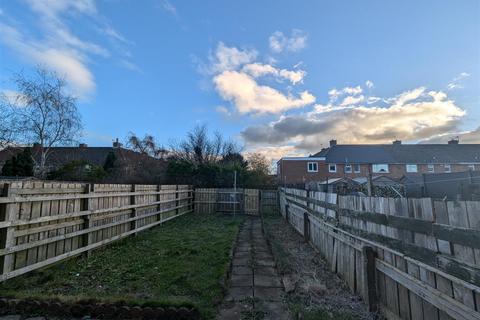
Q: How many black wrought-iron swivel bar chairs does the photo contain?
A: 0